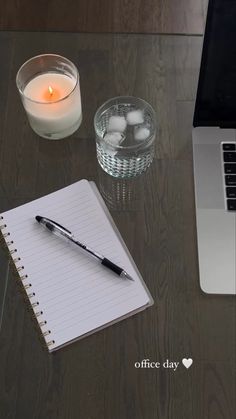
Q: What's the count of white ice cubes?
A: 4